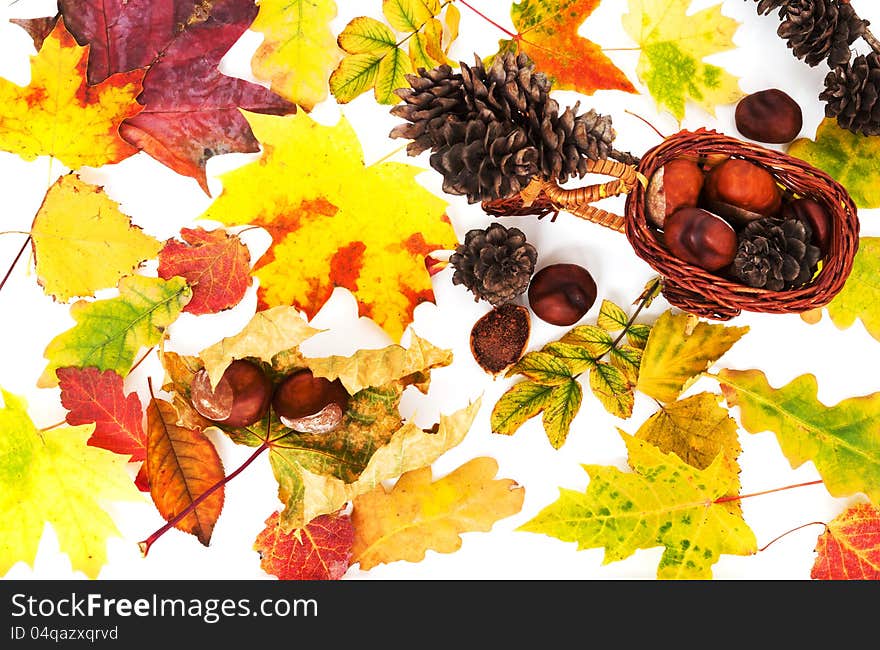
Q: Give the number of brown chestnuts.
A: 8